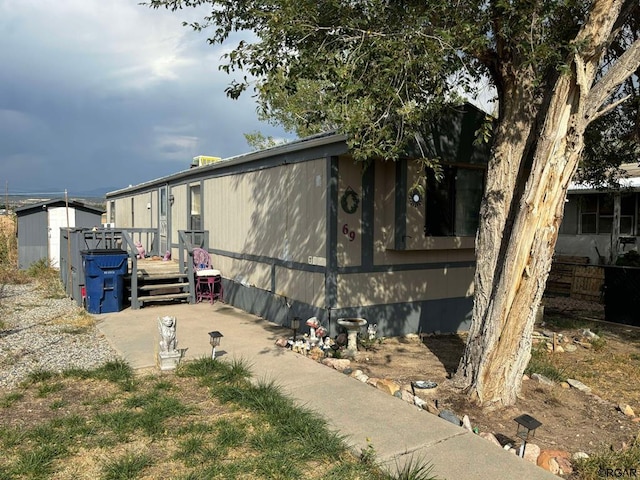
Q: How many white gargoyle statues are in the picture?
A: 1